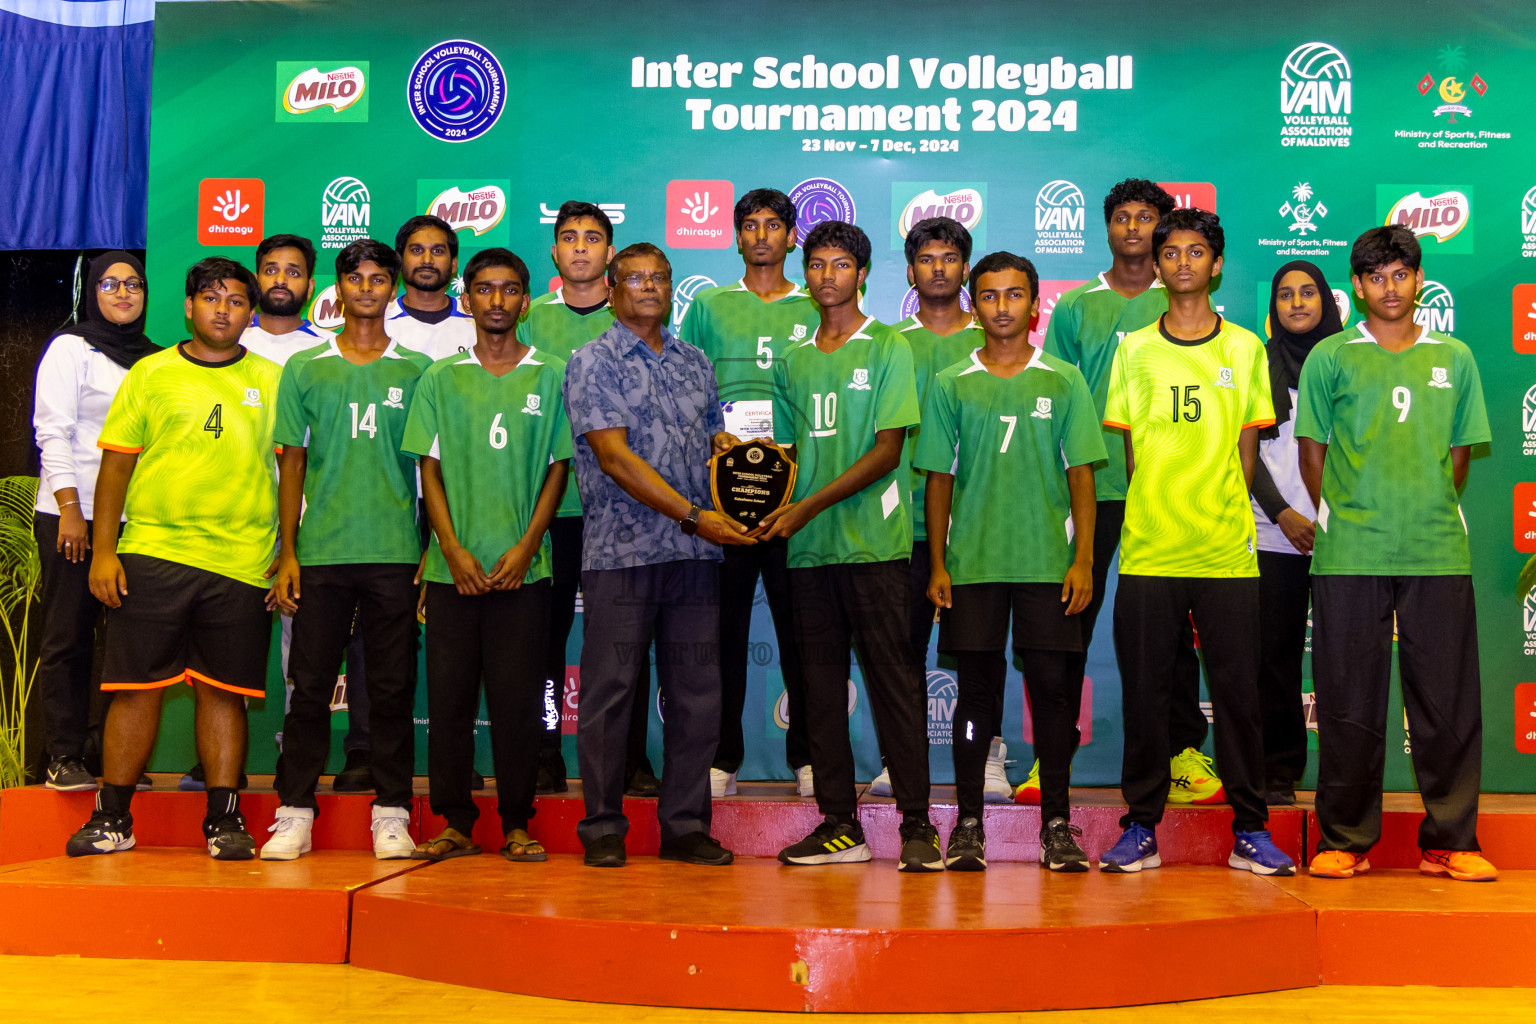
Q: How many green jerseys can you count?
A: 9